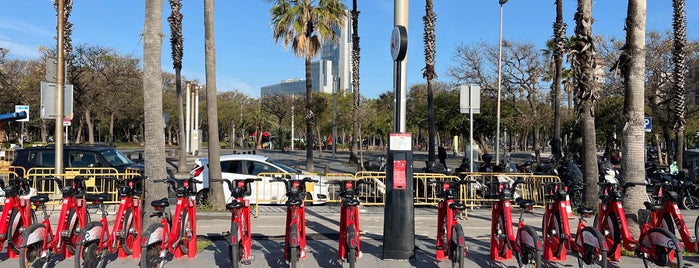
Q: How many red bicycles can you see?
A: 12